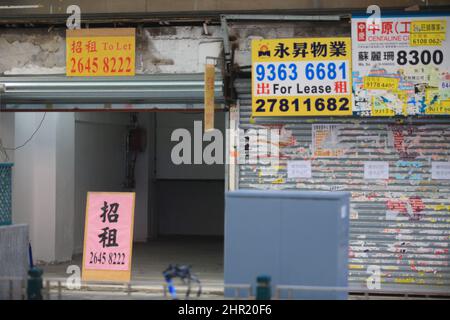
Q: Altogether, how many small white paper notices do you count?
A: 3